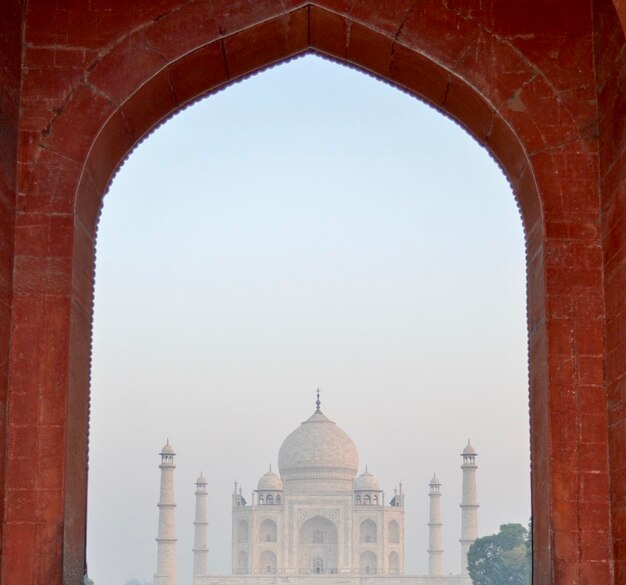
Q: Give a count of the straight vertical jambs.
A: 2